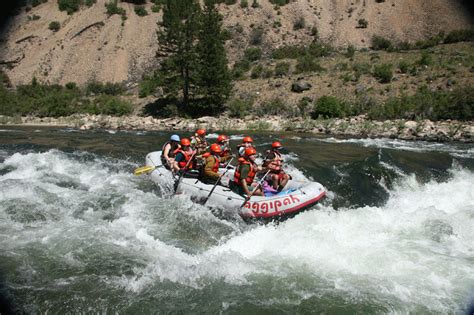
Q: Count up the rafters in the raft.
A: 8